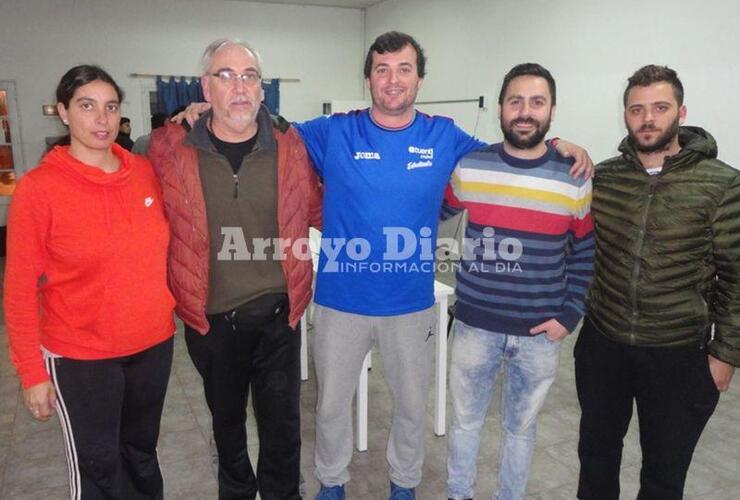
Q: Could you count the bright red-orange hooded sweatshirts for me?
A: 1